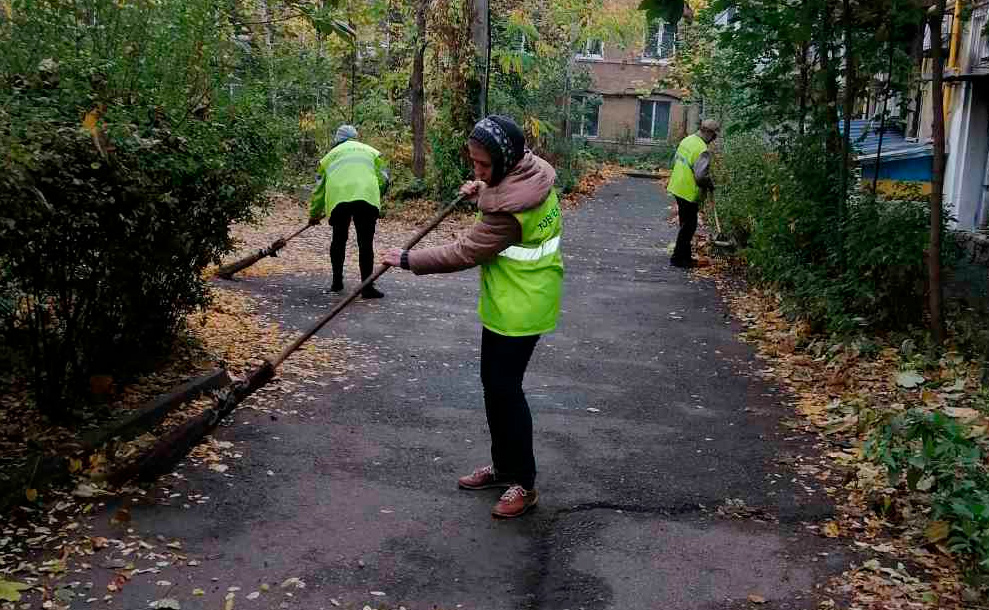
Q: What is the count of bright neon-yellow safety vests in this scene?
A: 3